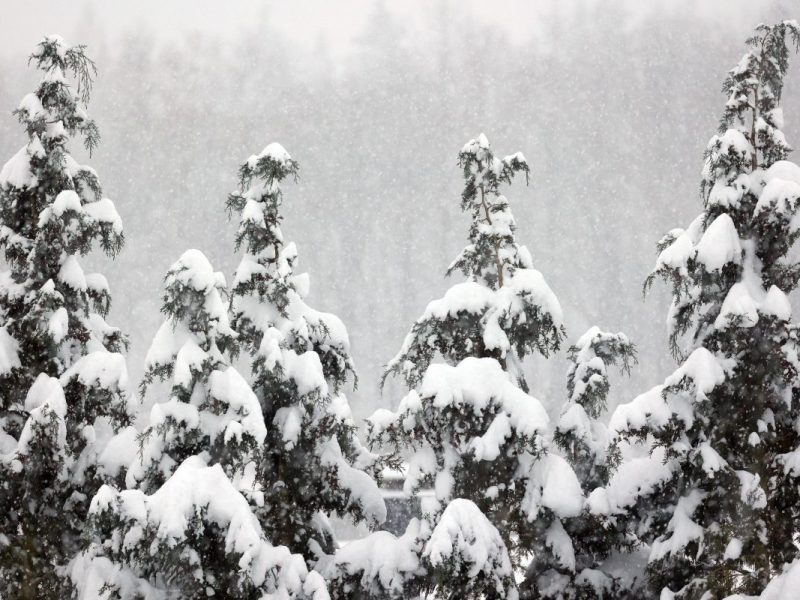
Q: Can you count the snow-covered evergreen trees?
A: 6